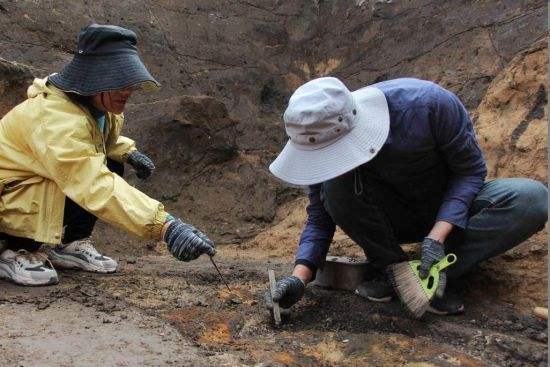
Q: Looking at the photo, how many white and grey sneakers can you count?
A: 2